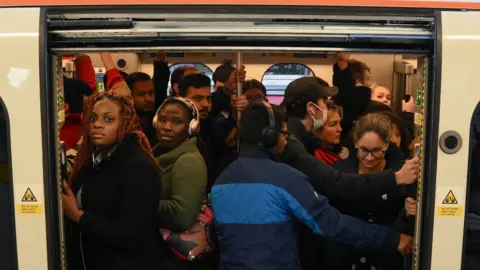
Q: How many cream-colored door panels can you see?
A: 2